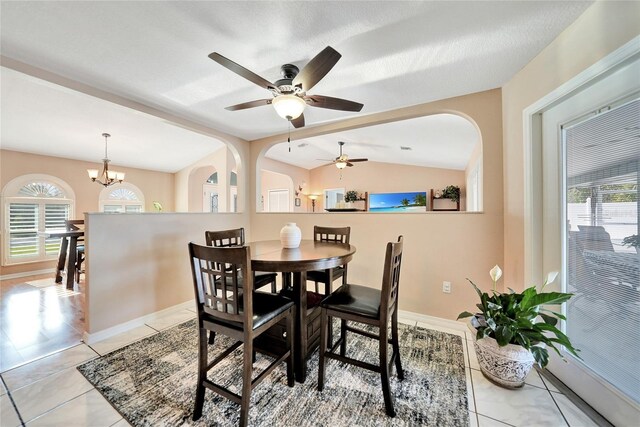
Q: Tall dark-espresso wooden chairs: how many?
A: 4